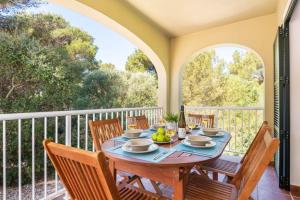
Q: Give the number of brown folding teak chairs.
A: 6